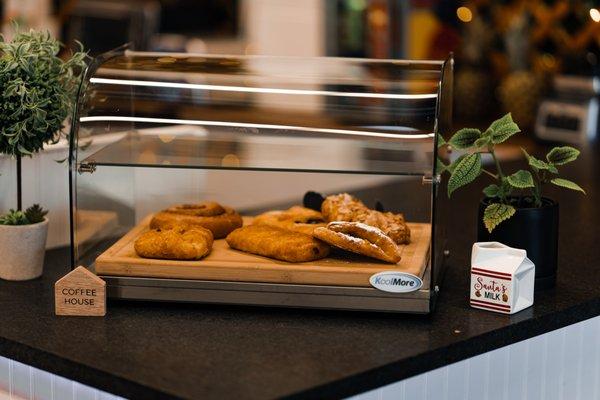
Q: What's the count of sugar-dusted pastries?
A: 1